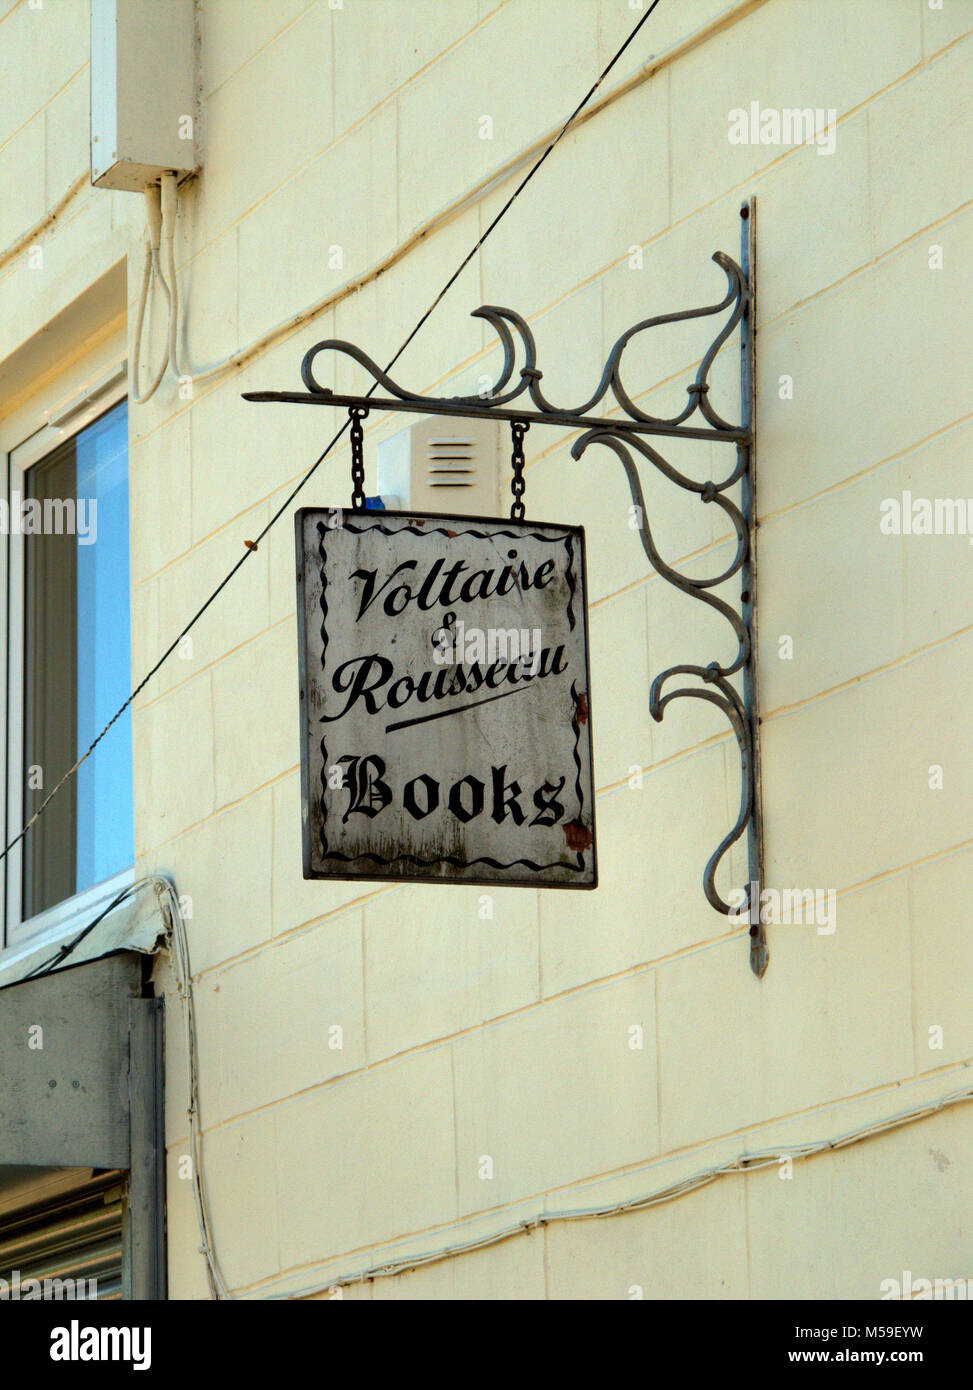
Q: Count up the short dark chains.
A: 2